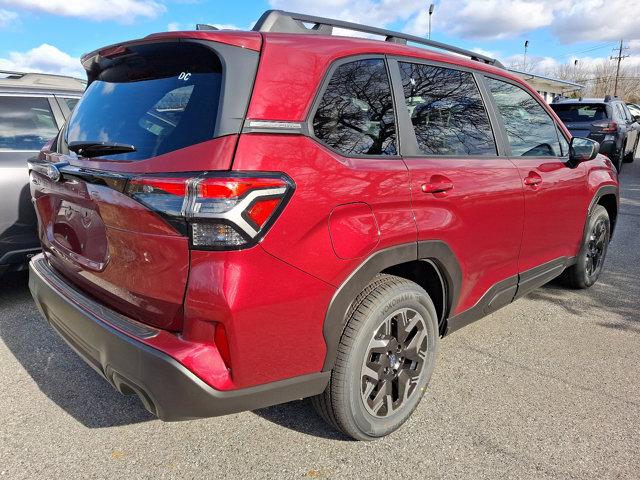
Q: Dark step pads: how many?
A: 1